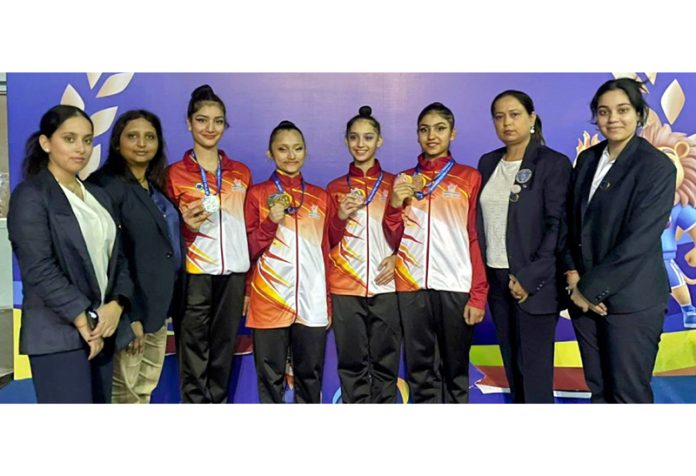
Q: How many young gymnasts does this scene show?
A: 4